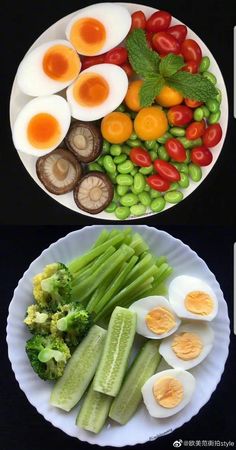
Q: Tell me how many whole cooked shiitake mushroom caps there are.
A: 3